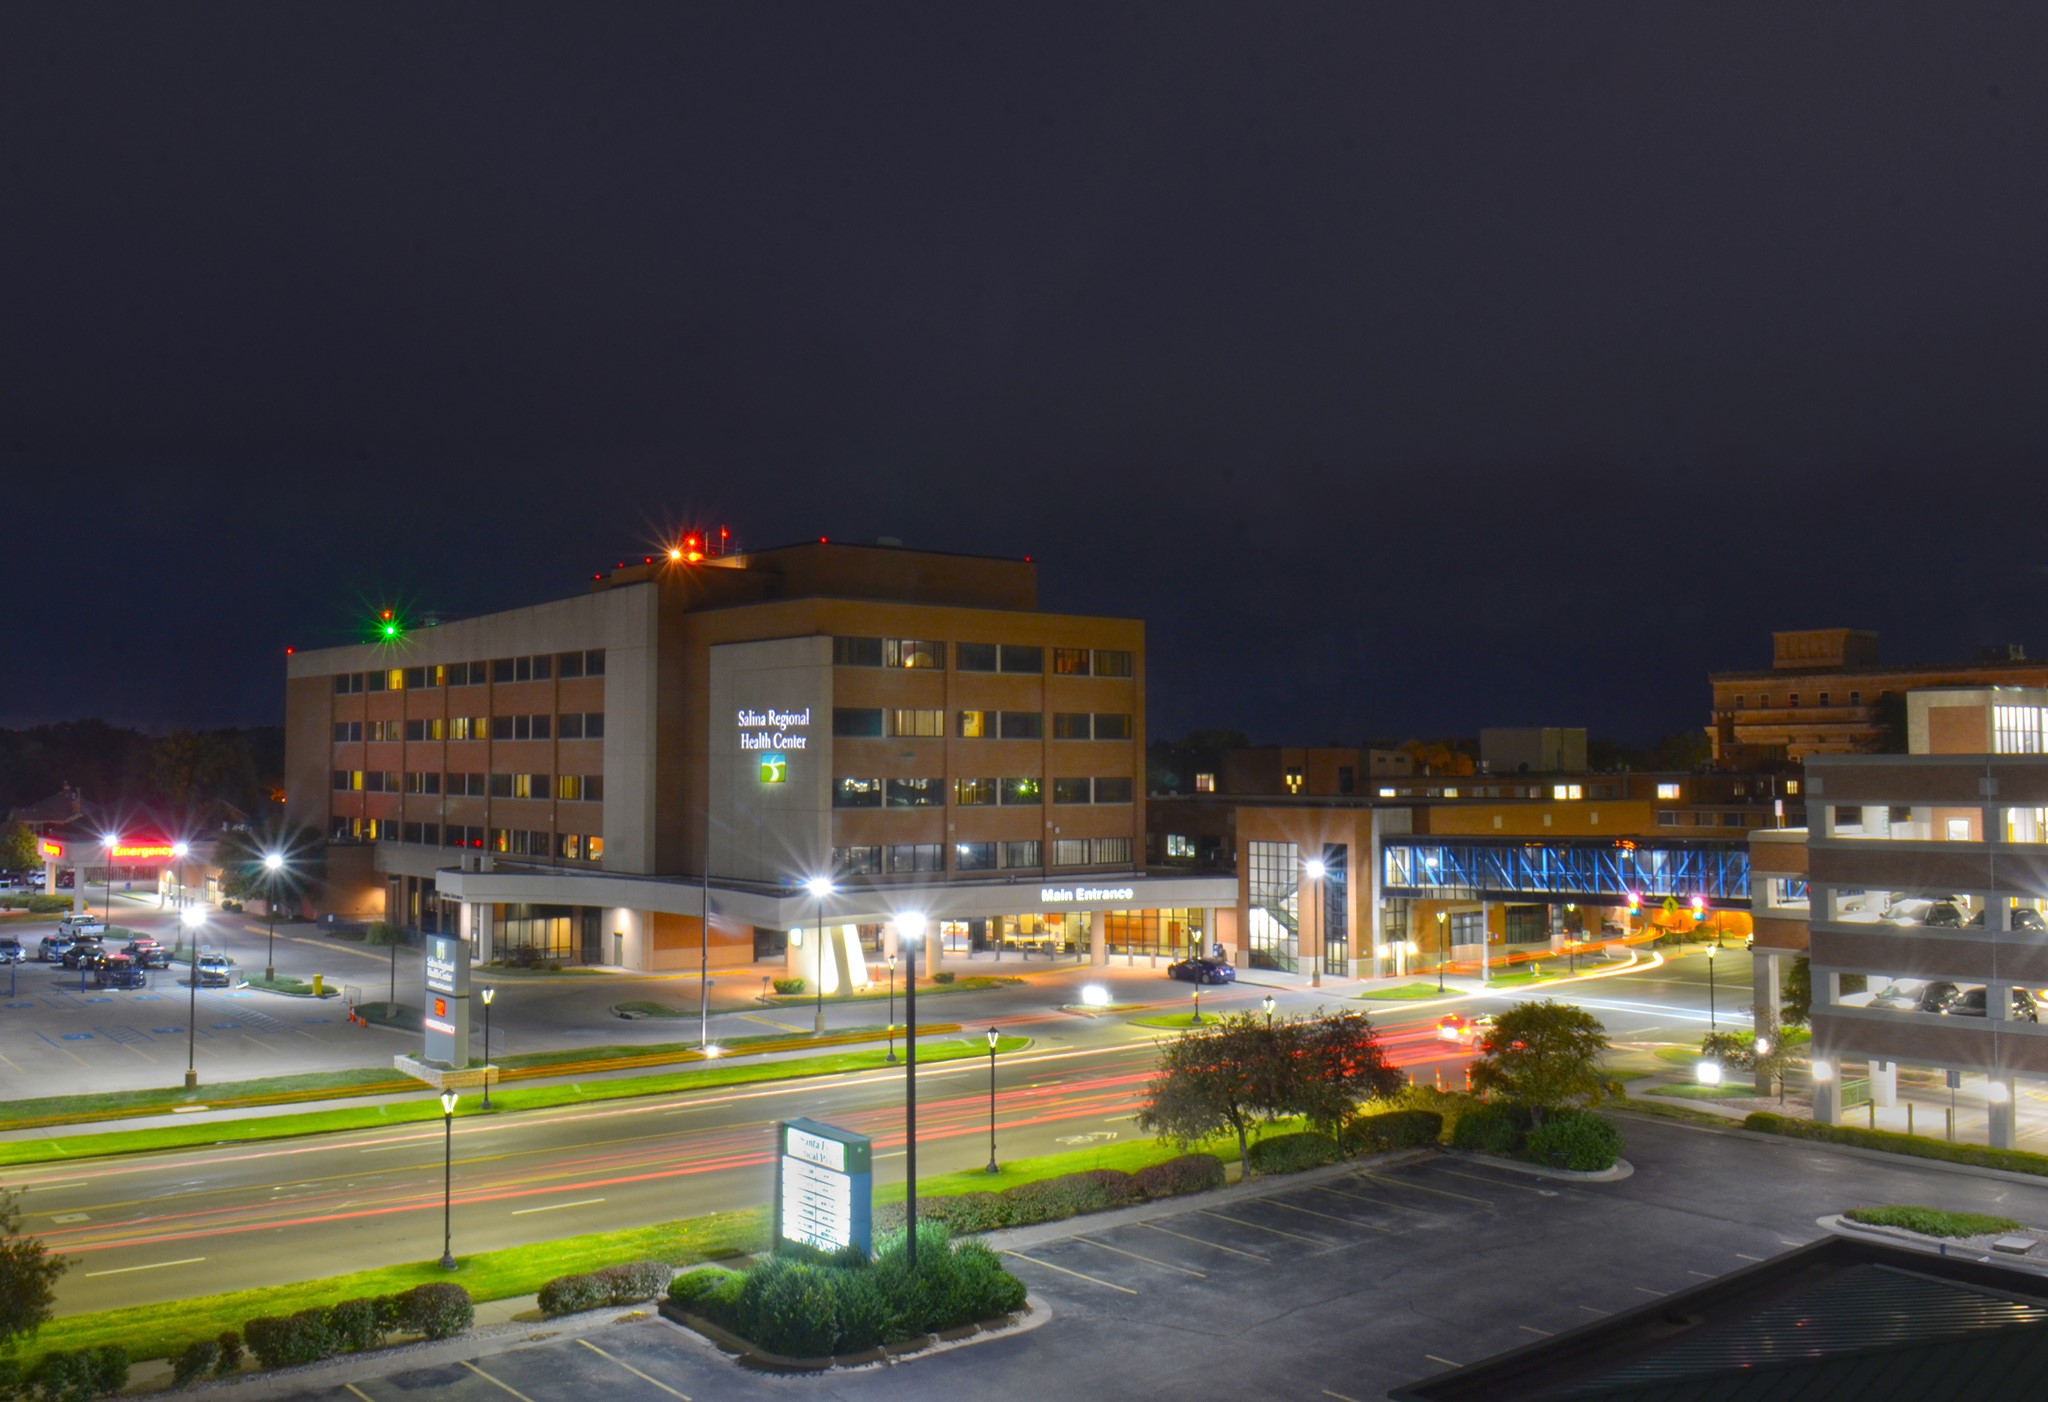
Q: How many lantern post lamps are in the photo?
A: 9